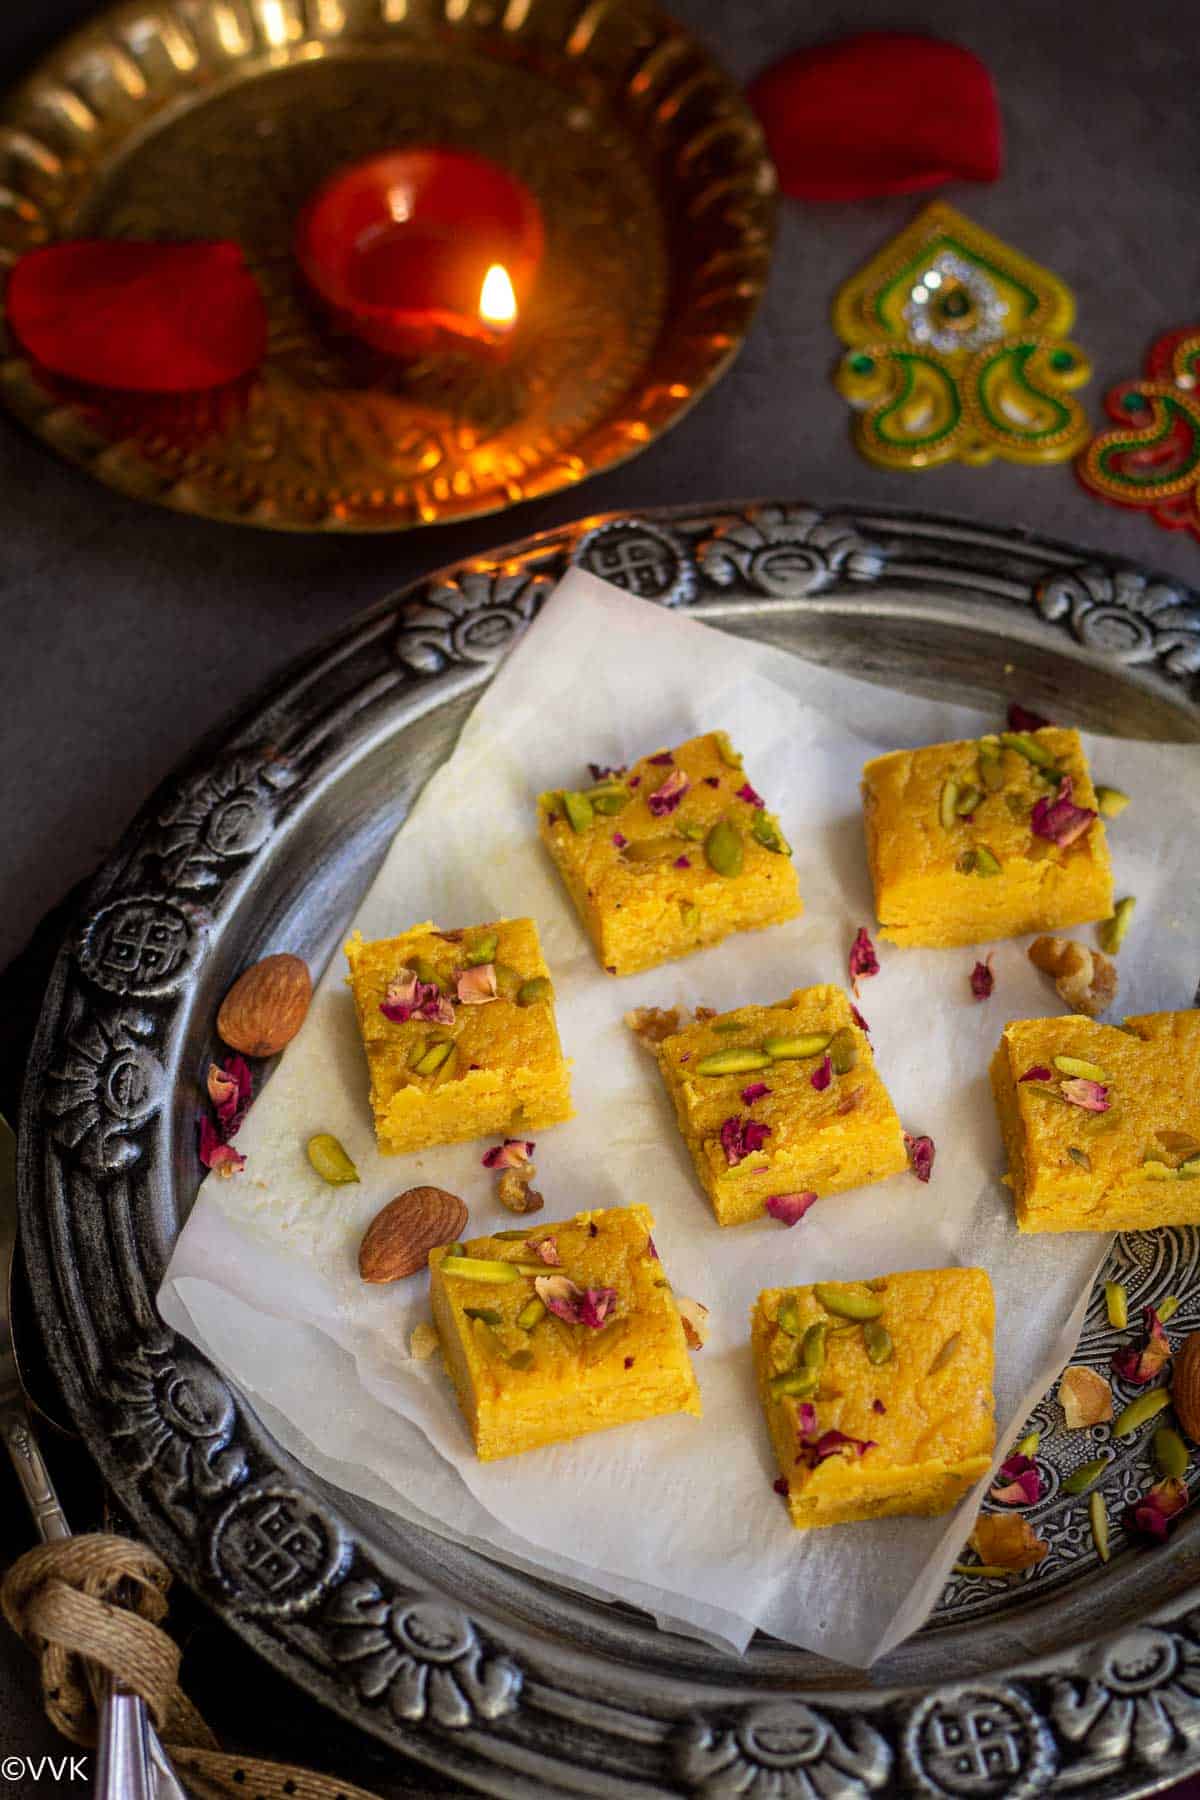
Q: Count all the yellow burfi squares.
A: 7